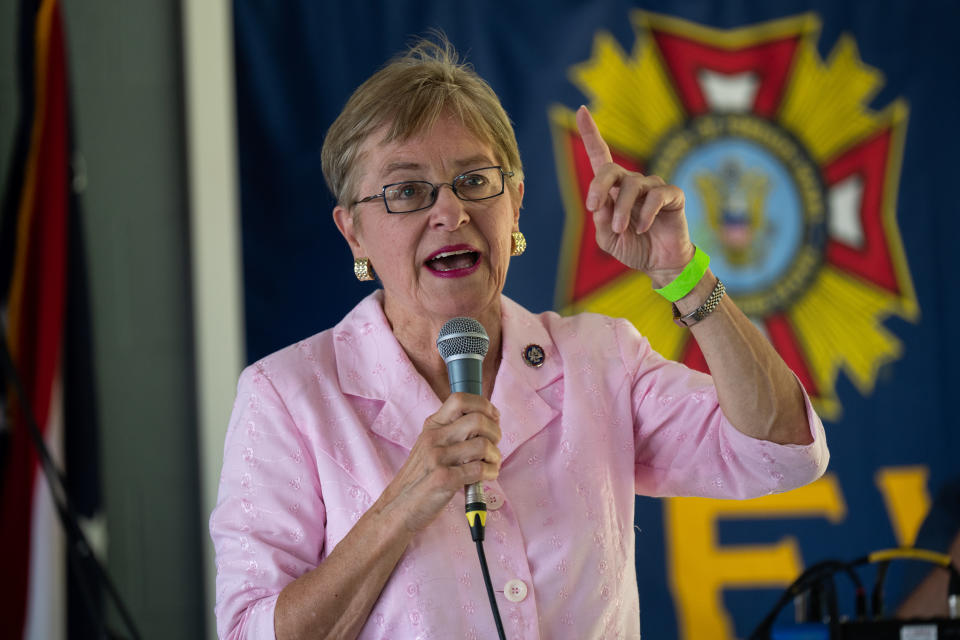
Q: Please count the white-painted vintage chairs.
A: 0